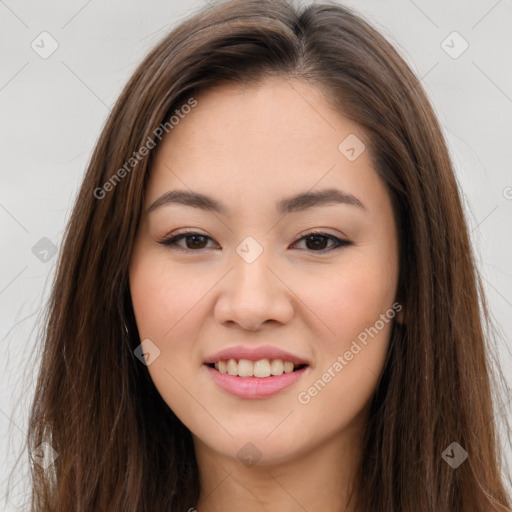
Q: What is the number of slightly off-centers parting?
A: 1